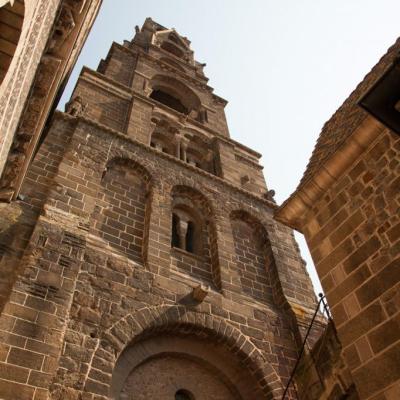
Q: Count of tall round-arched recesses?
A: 3